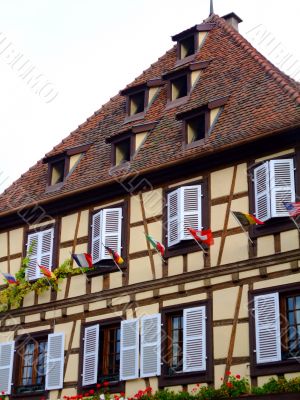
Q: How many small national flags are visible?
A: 8